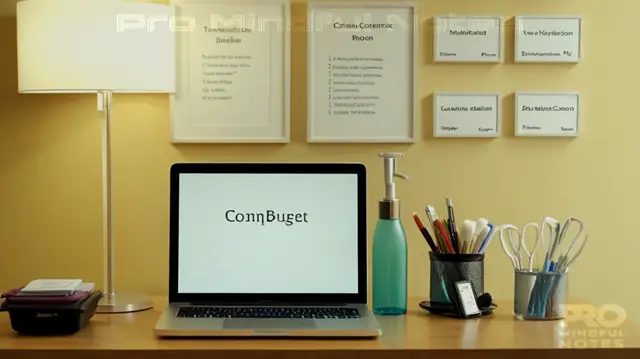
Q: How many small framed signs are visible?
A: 4